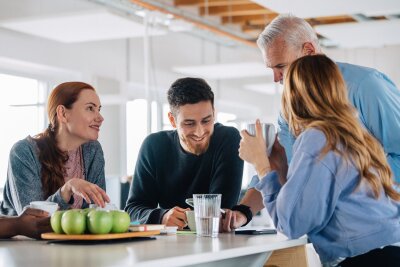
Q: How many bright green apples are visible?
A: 5